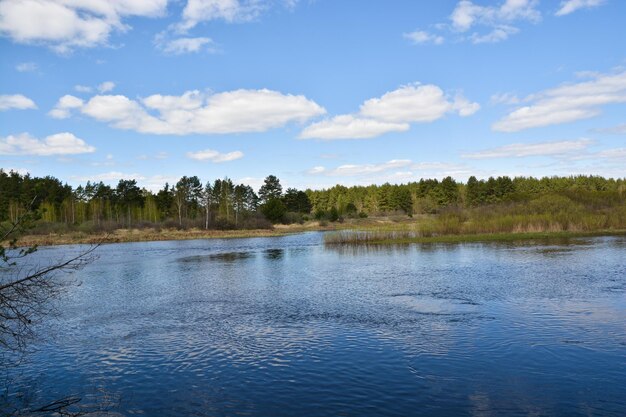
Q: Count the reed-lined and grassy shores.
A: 2